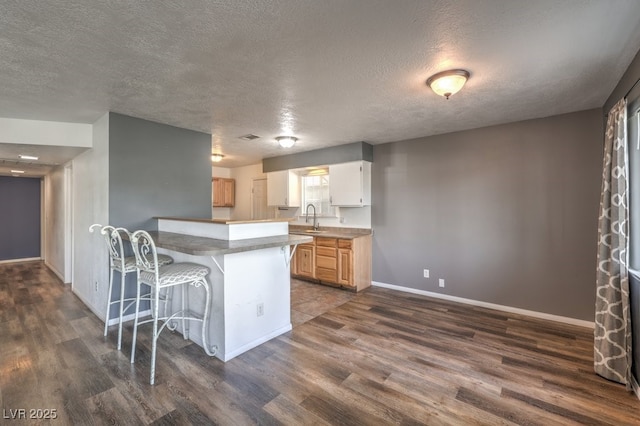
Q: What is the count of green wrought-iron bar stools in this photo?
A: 0